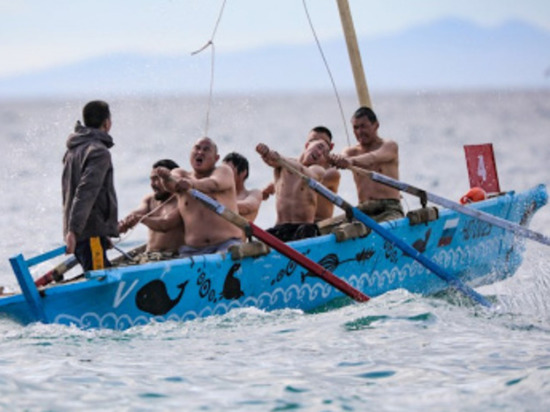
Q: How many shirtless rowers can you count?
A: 6